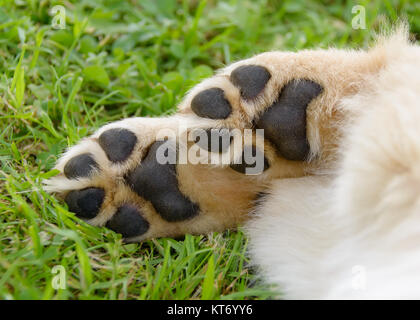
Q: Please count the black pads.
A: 10